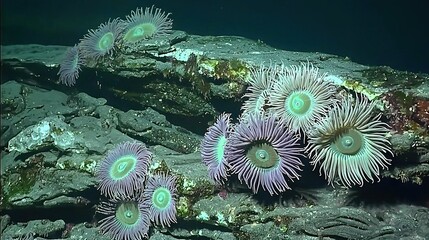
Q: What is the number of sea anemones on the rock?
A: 11